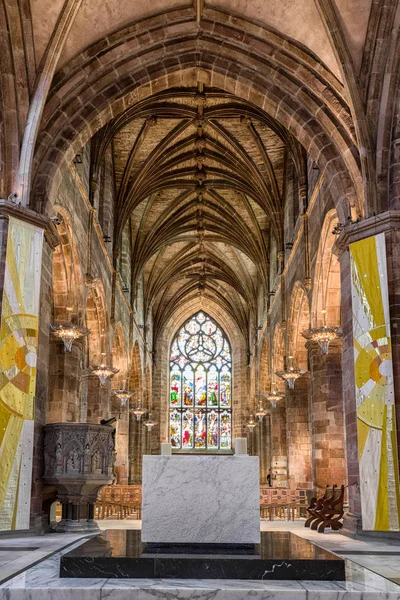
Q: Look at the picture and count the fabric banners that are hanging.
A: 2